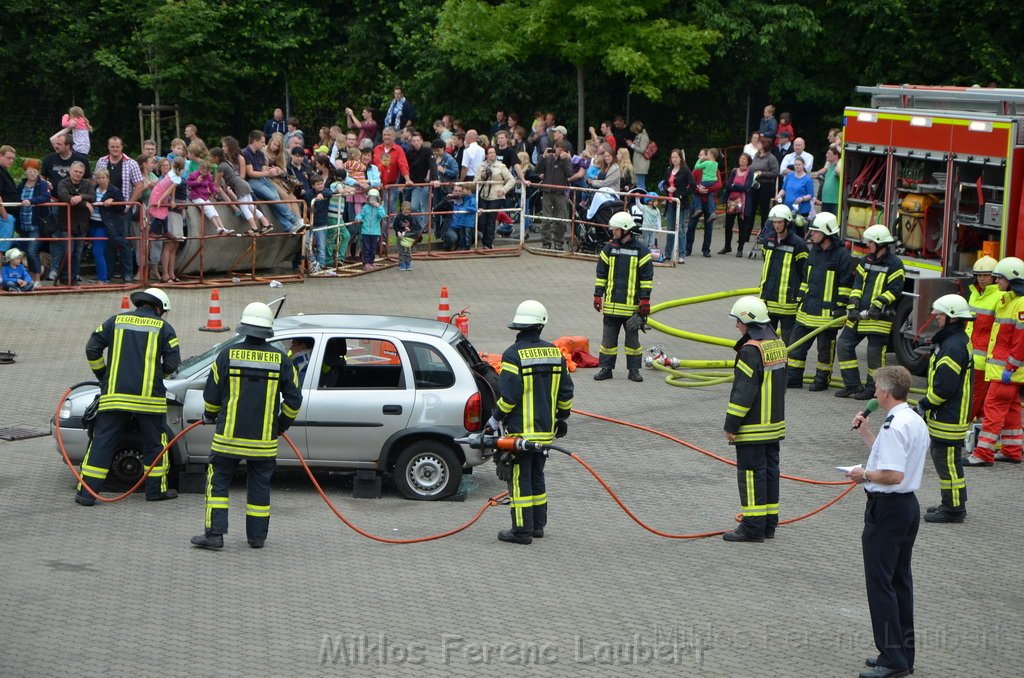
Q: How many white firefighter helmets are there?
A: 11